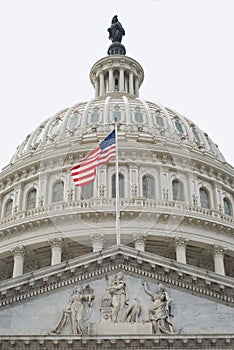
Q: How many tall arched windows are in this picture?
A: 9